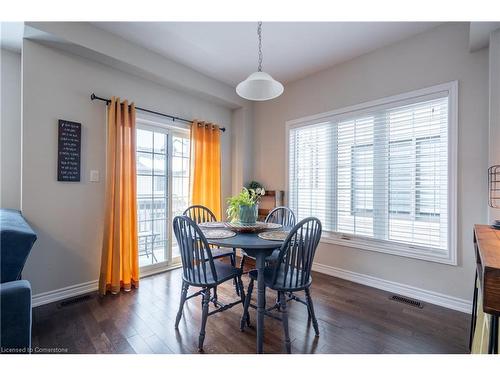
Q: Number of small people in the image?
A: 0